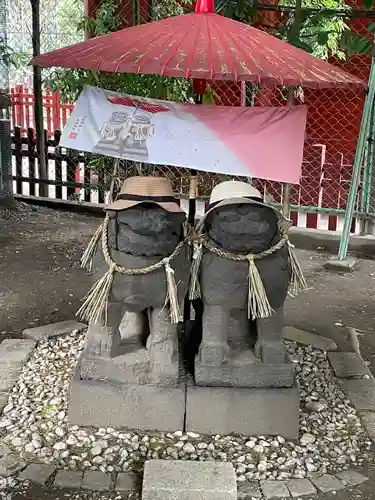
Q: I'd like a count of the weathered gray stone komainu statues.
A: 2